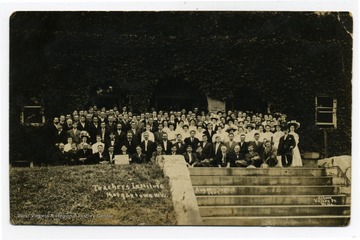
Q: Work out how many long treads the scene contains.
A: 6